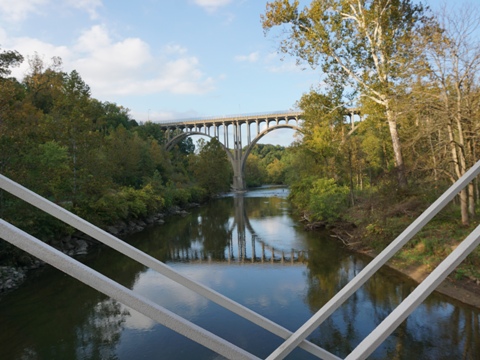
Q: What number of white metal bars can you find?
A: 4